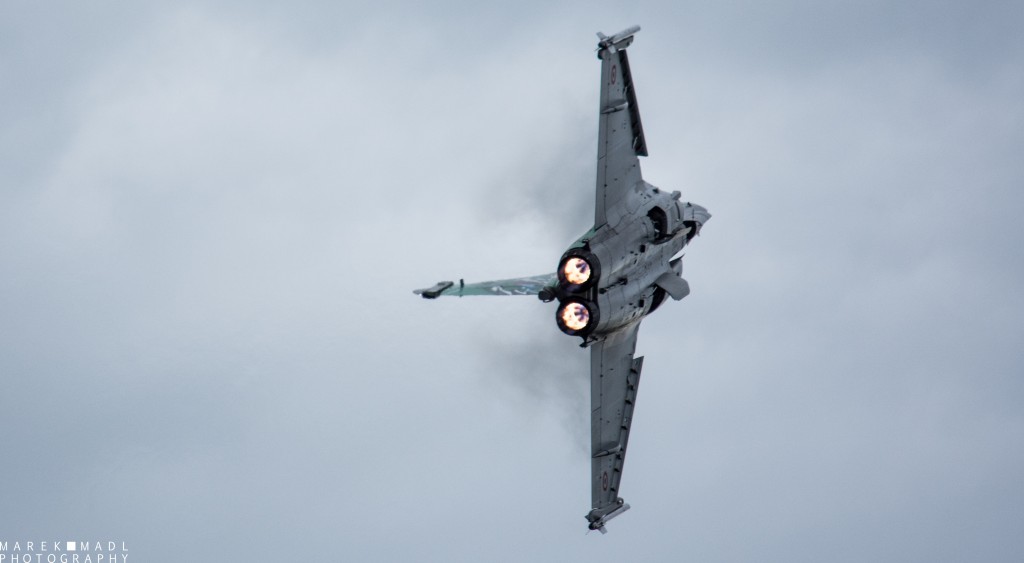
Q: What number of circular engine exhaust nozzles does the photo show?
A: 2